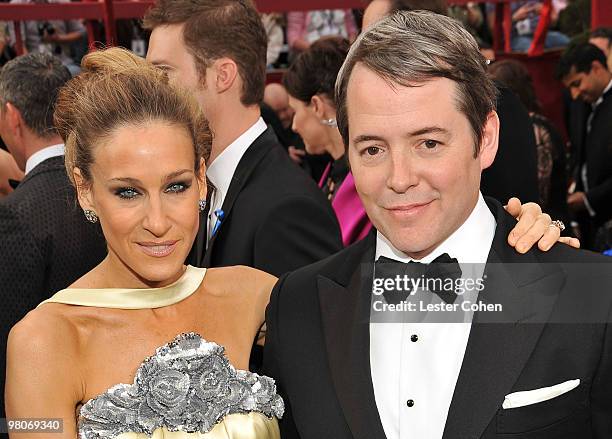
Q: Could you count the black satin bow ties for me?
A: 1